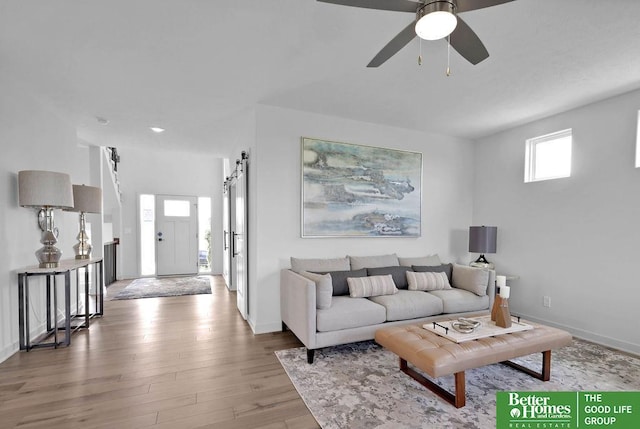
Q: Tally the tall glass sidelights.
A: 2